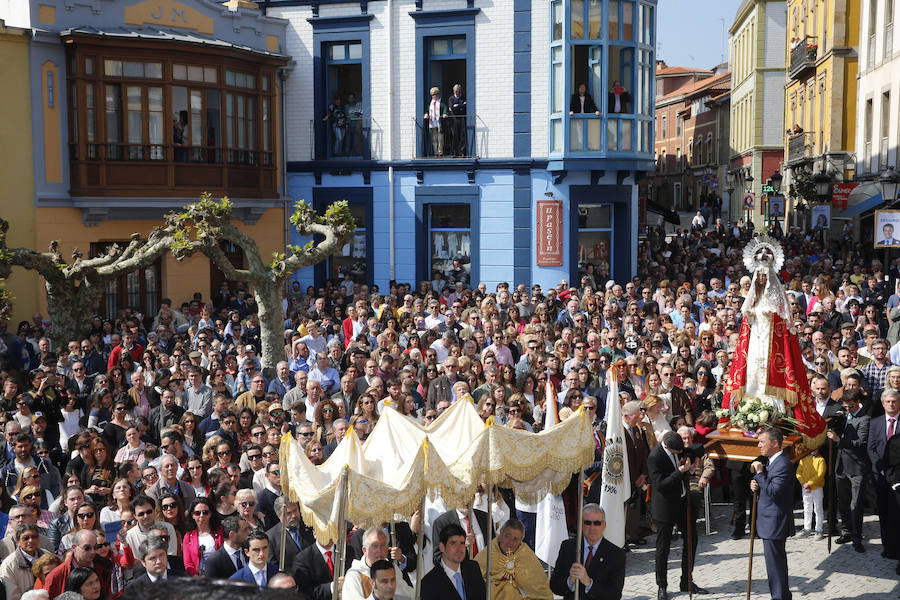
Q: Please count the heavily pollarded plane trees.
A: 2